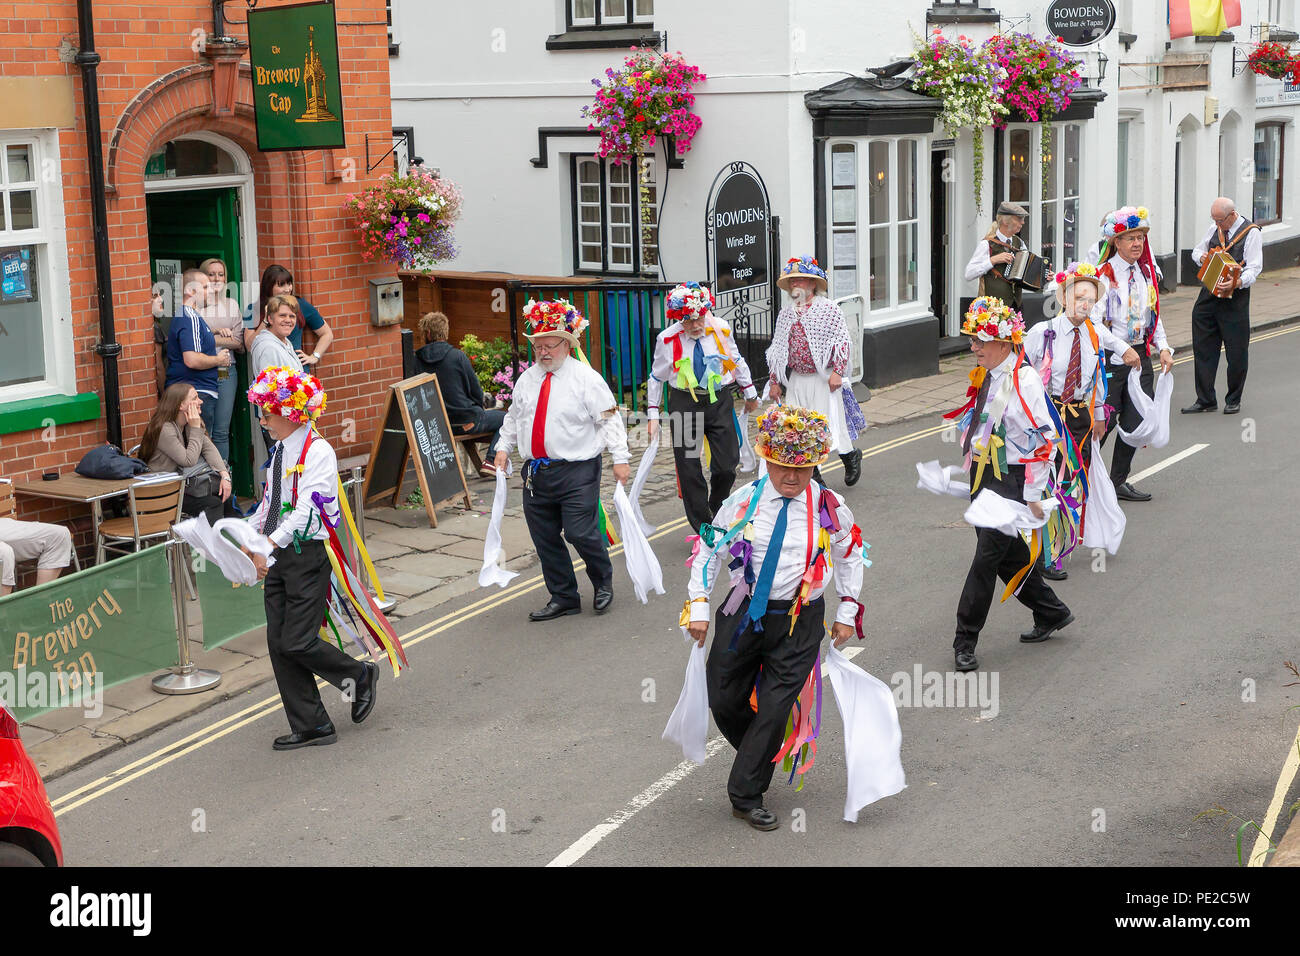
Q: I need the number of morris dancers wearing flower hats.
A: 8